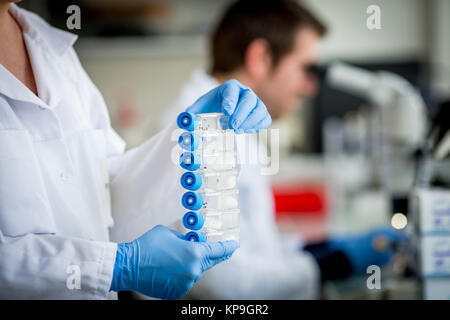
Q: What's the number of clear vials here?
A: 7